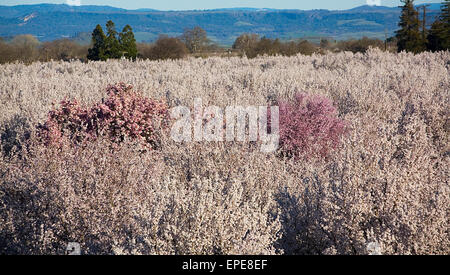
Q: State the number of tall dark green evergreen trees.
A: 5